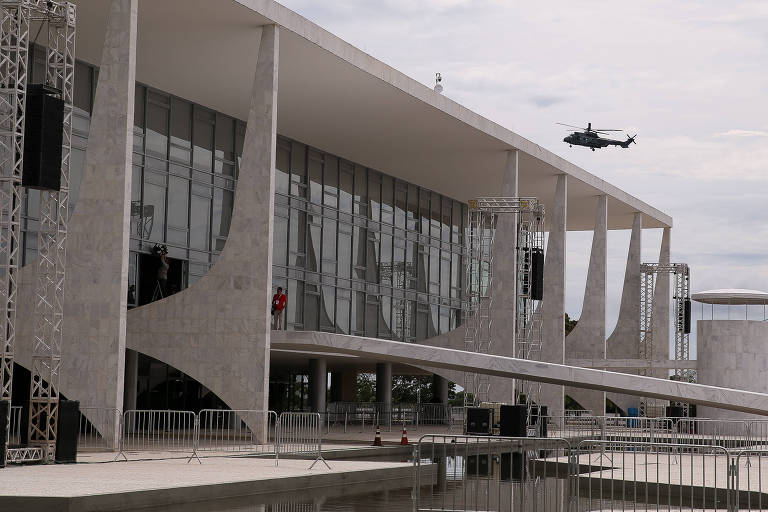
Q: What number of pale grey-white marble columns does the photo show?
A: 7